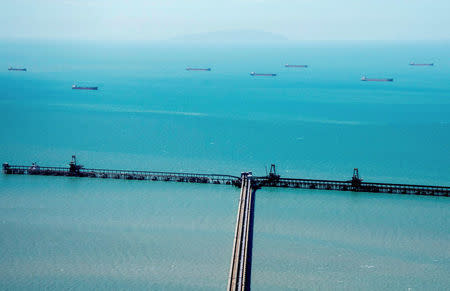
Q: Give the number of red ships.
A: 7